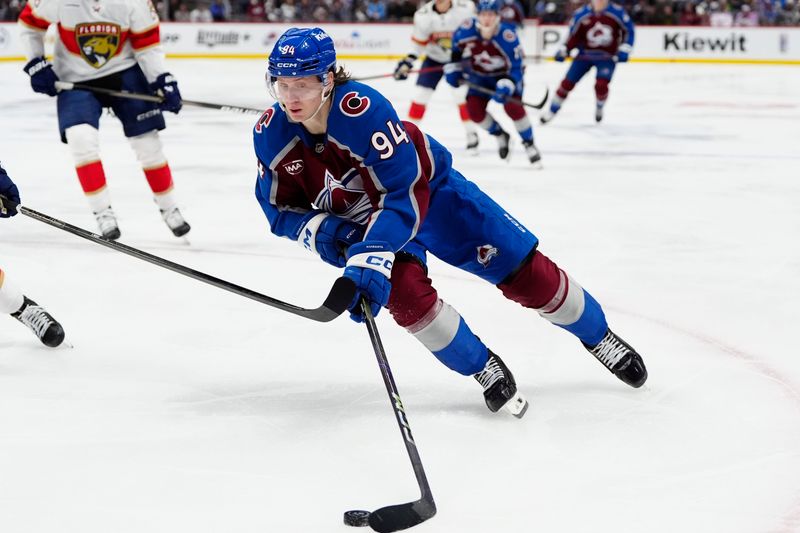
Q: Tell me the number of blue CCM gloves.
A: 2